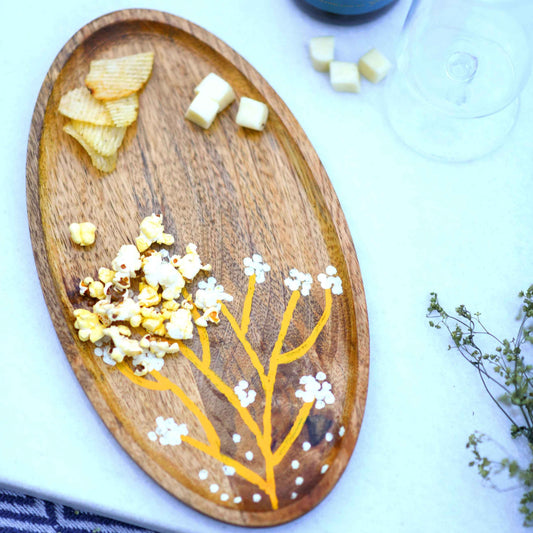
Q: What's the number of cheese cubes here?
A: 6